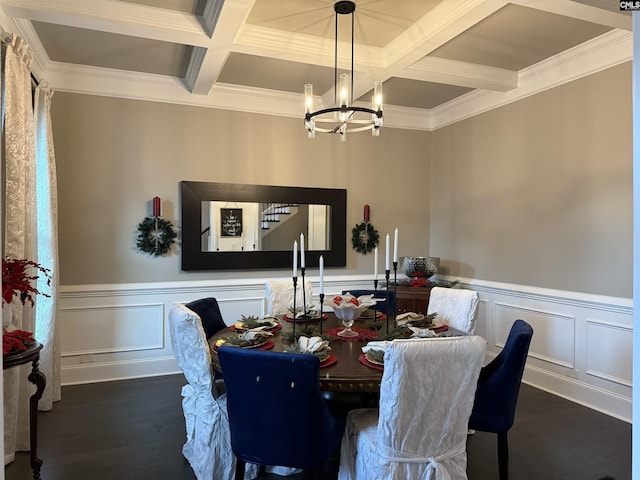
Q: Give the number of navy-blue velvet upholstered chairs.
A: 4